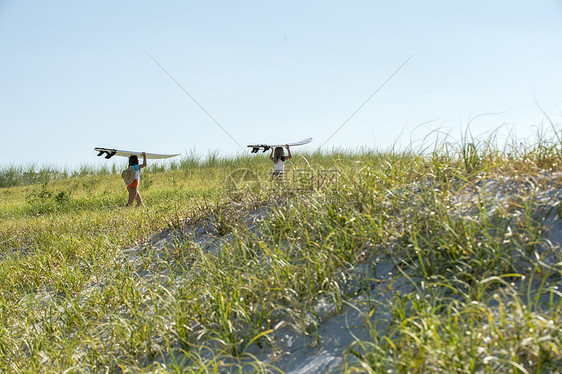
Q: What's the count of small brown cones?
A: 0